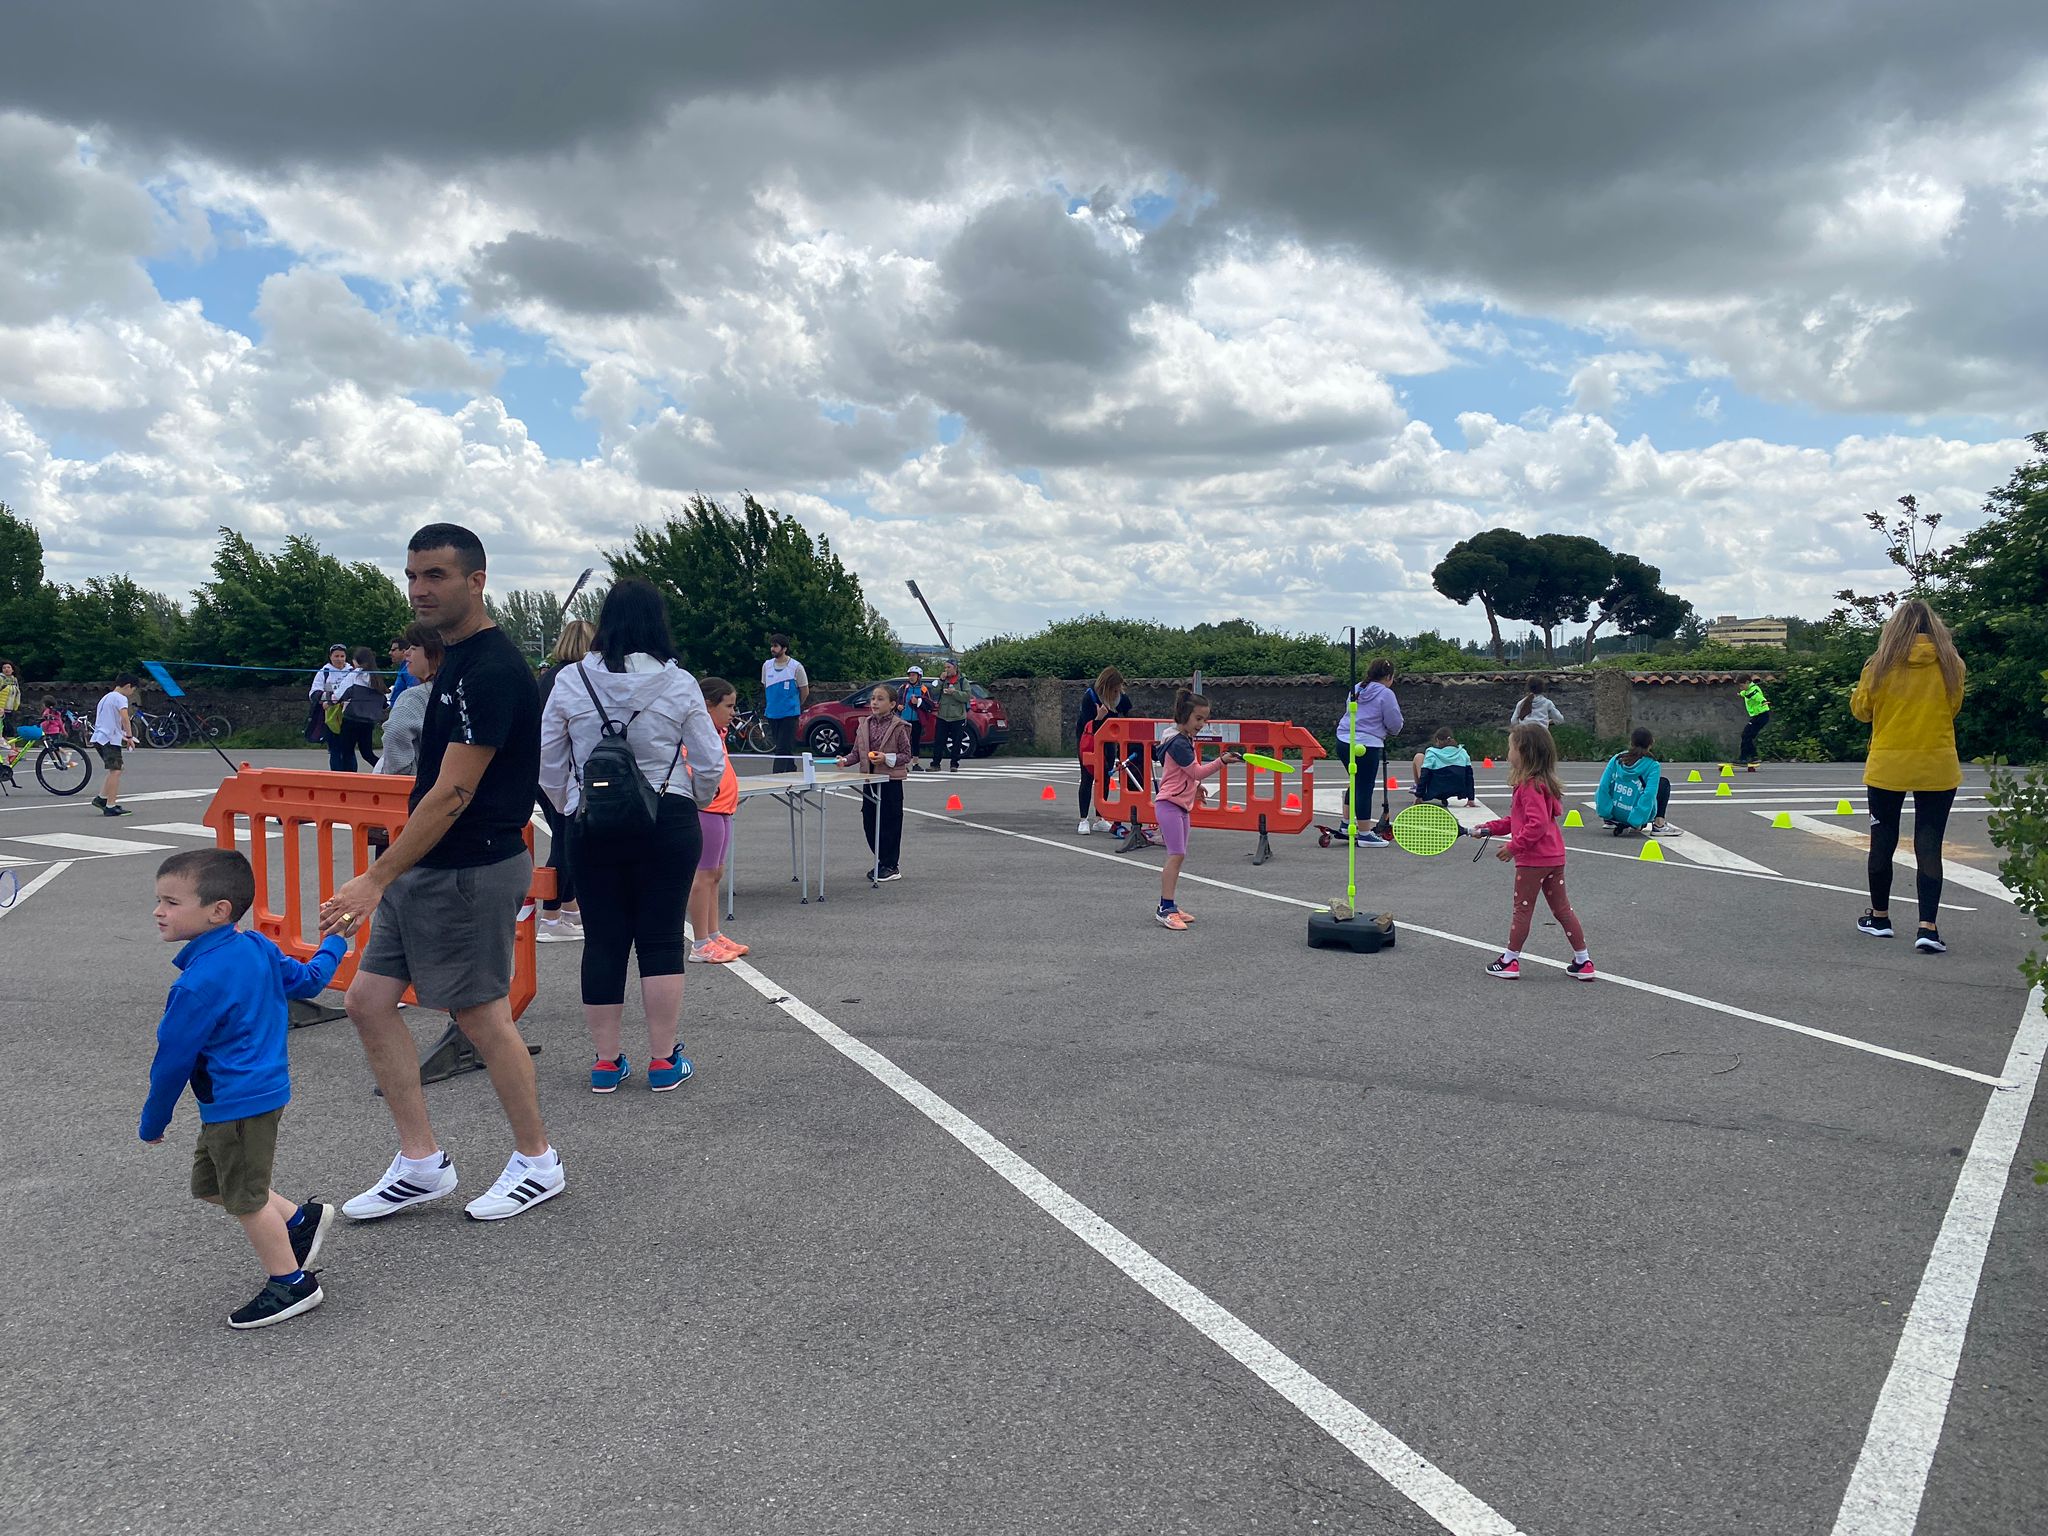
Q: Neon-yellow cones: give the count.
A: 7